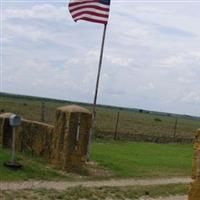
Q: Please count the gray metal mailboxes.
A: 1